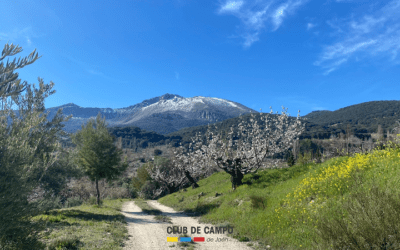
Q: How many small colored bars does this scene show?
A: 3